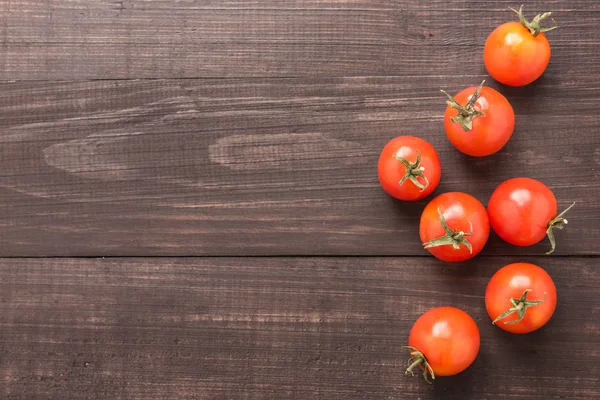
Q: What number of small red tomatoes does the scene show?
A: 7